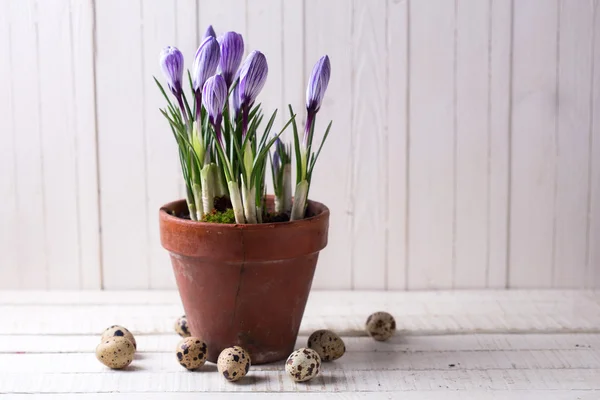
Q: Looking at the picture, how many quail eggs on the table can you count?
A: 8